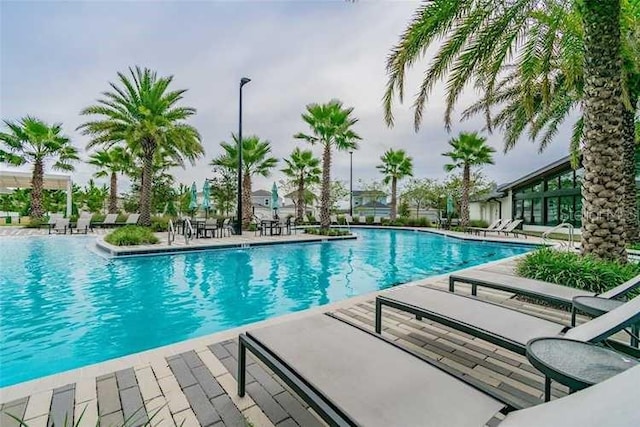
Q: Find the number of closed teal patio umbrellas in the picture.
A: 4